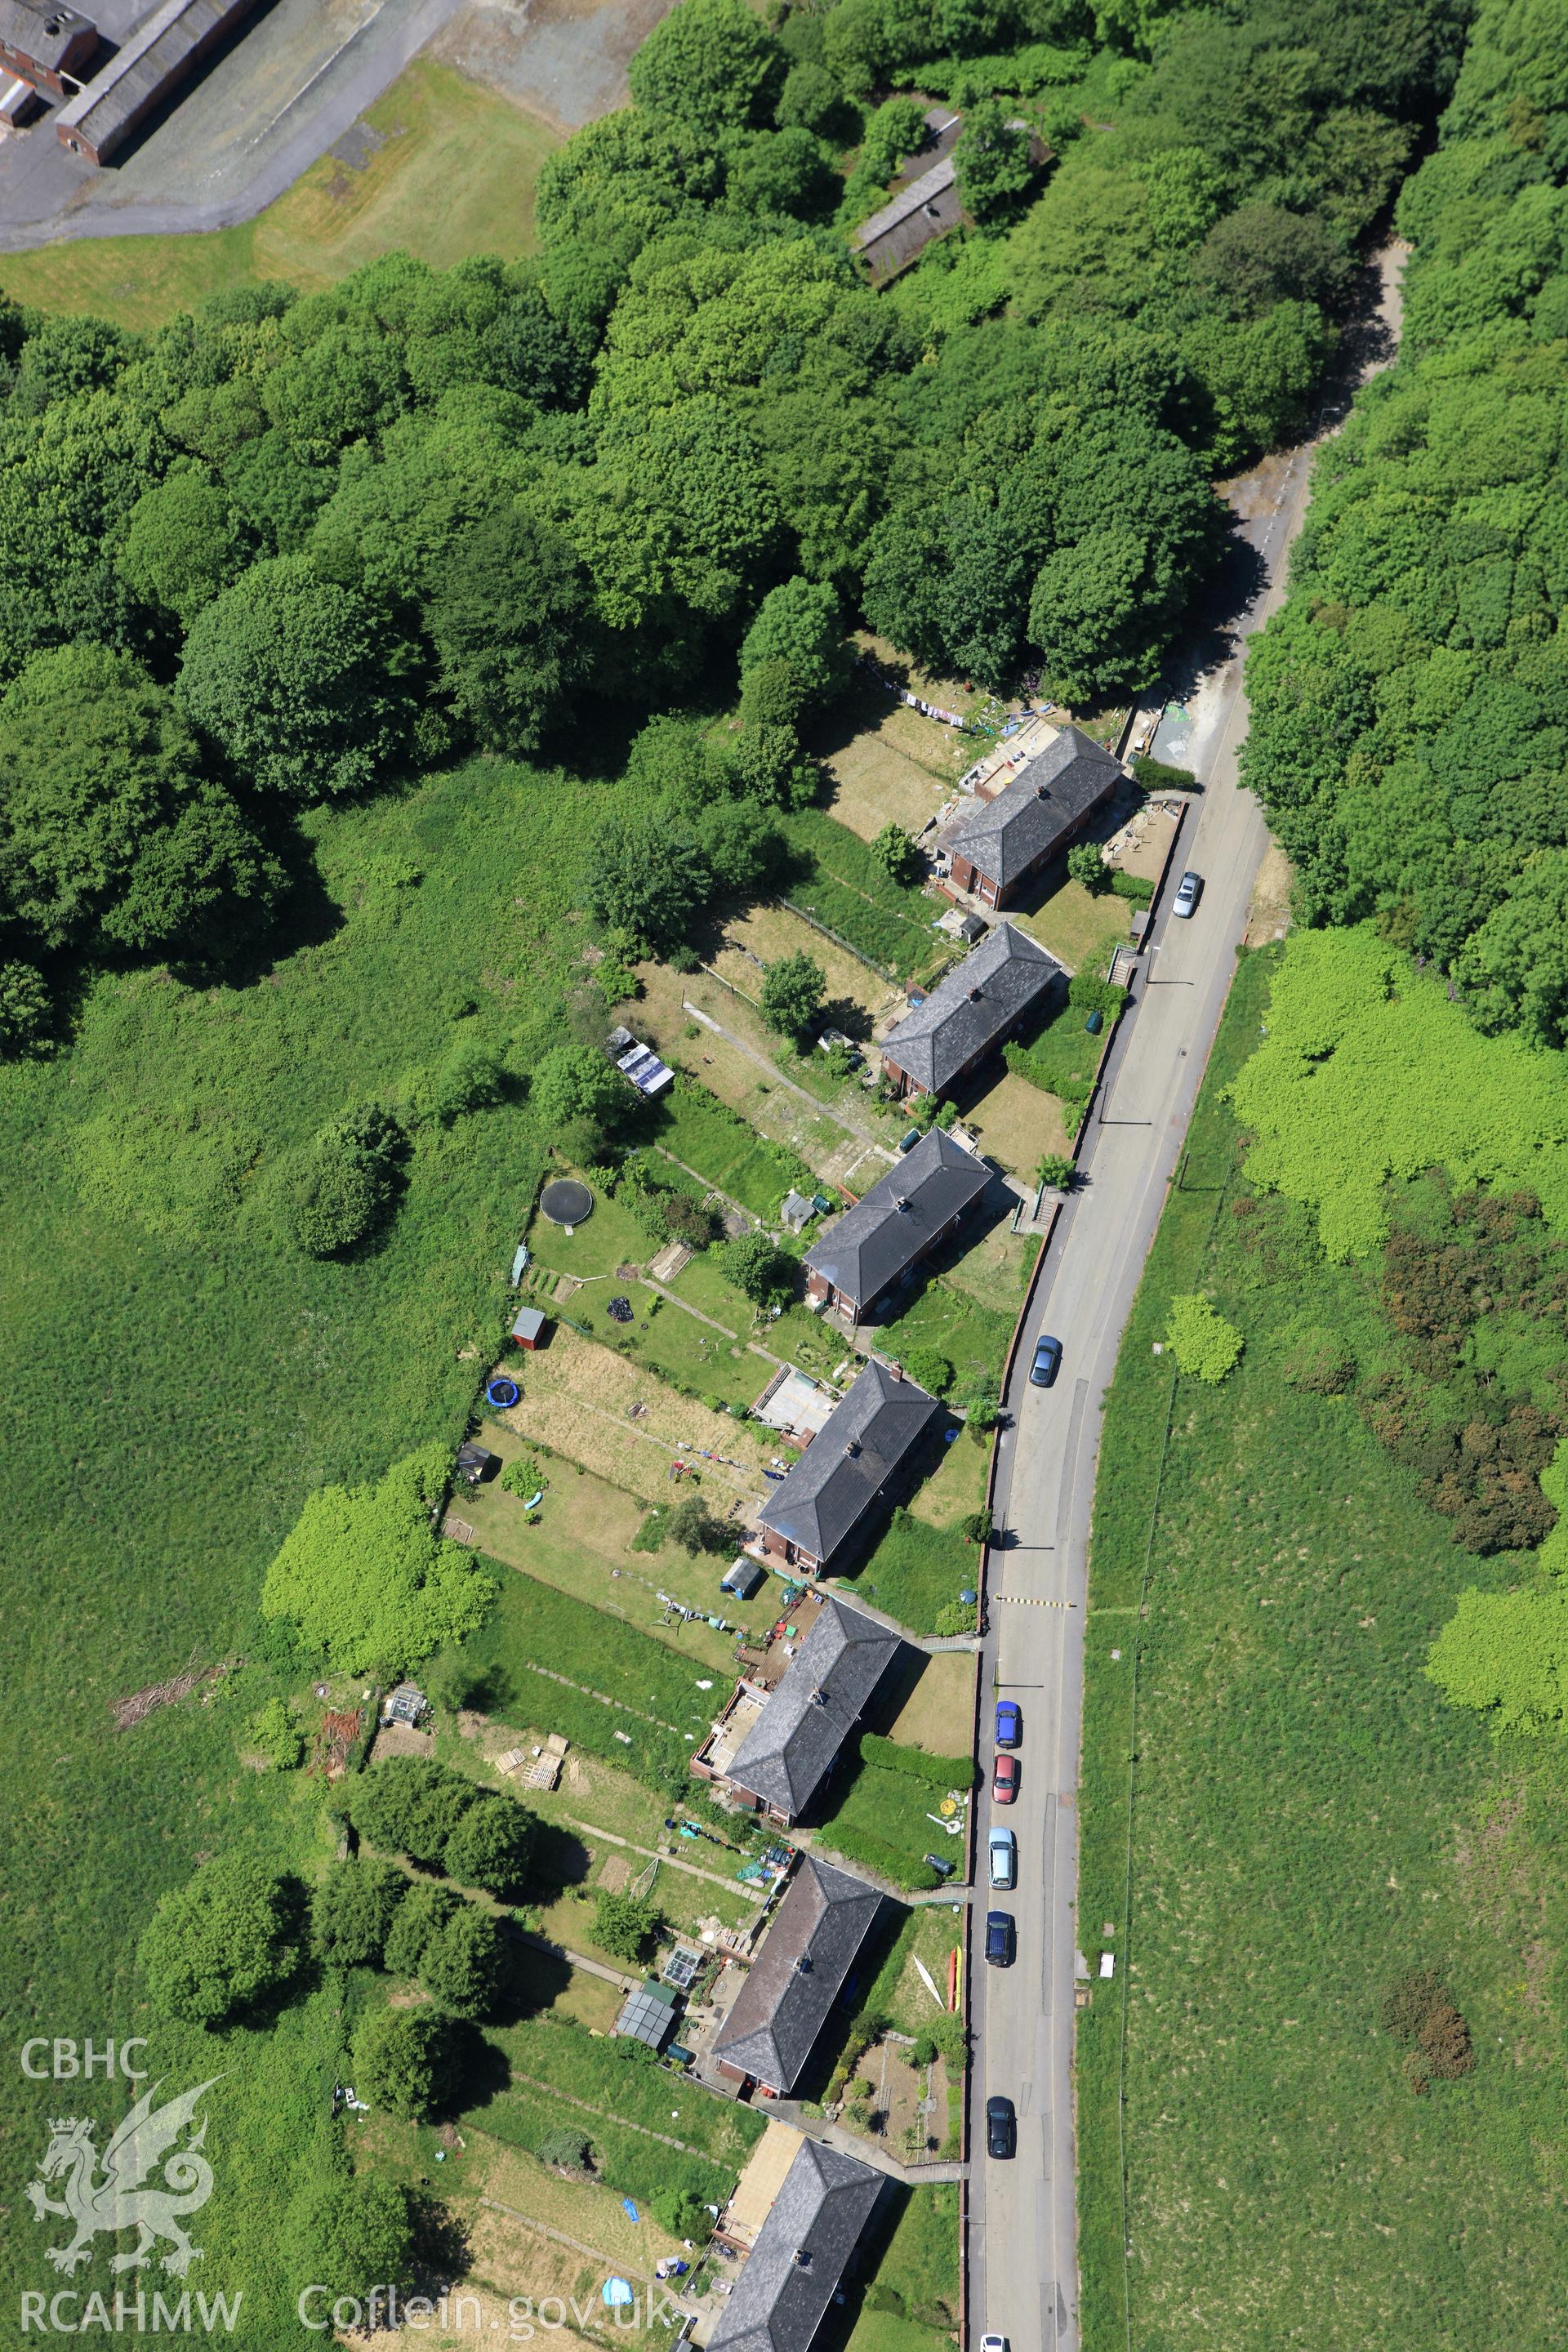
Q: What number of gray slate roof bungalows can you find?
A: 7